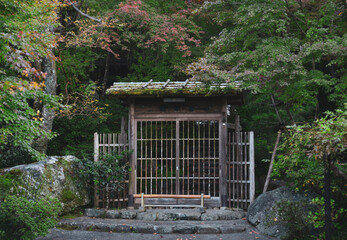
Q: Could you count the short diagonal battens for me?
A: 3